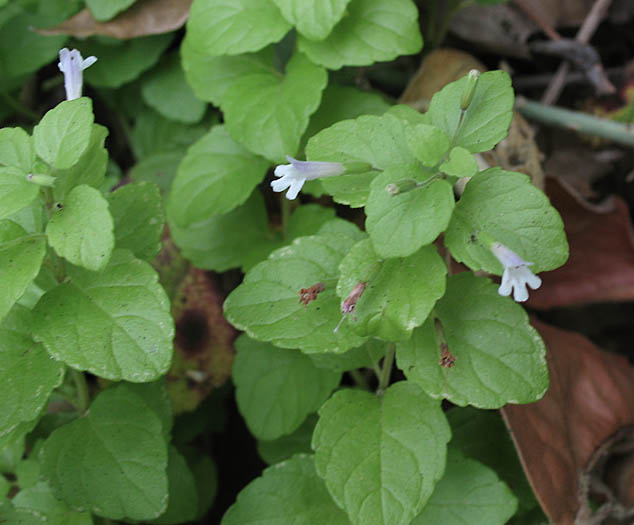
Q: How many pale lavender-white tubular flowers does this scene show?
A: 3